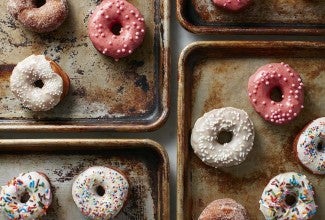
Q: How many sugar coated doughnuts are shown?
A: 2